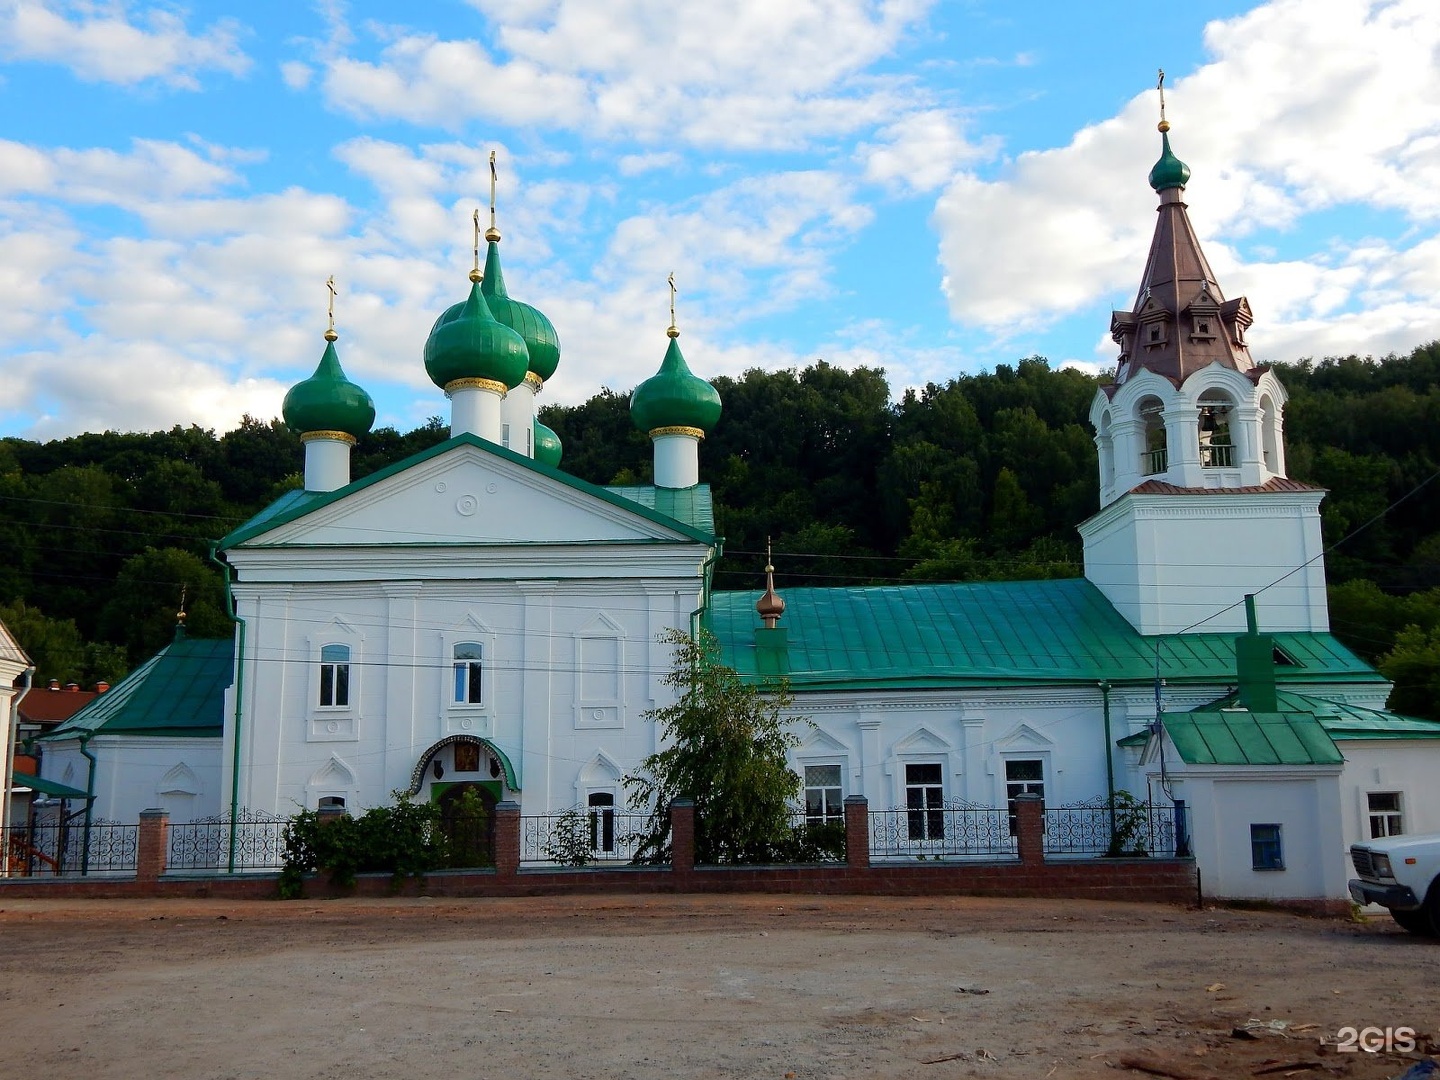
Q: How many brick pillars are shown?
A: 6